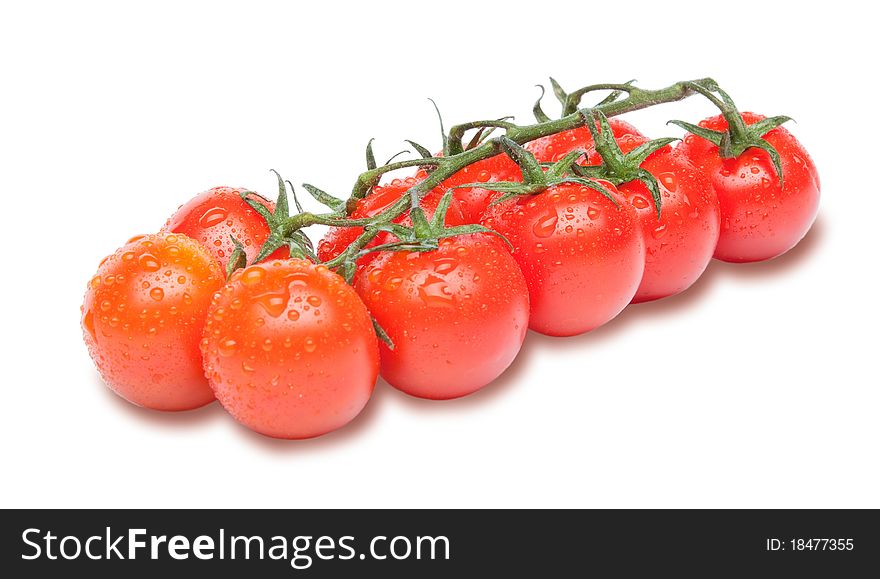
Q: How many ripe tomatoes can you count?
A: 10